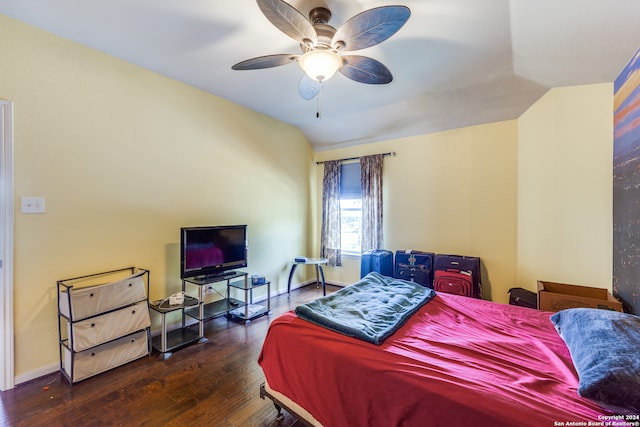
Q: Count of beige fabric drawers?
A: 3